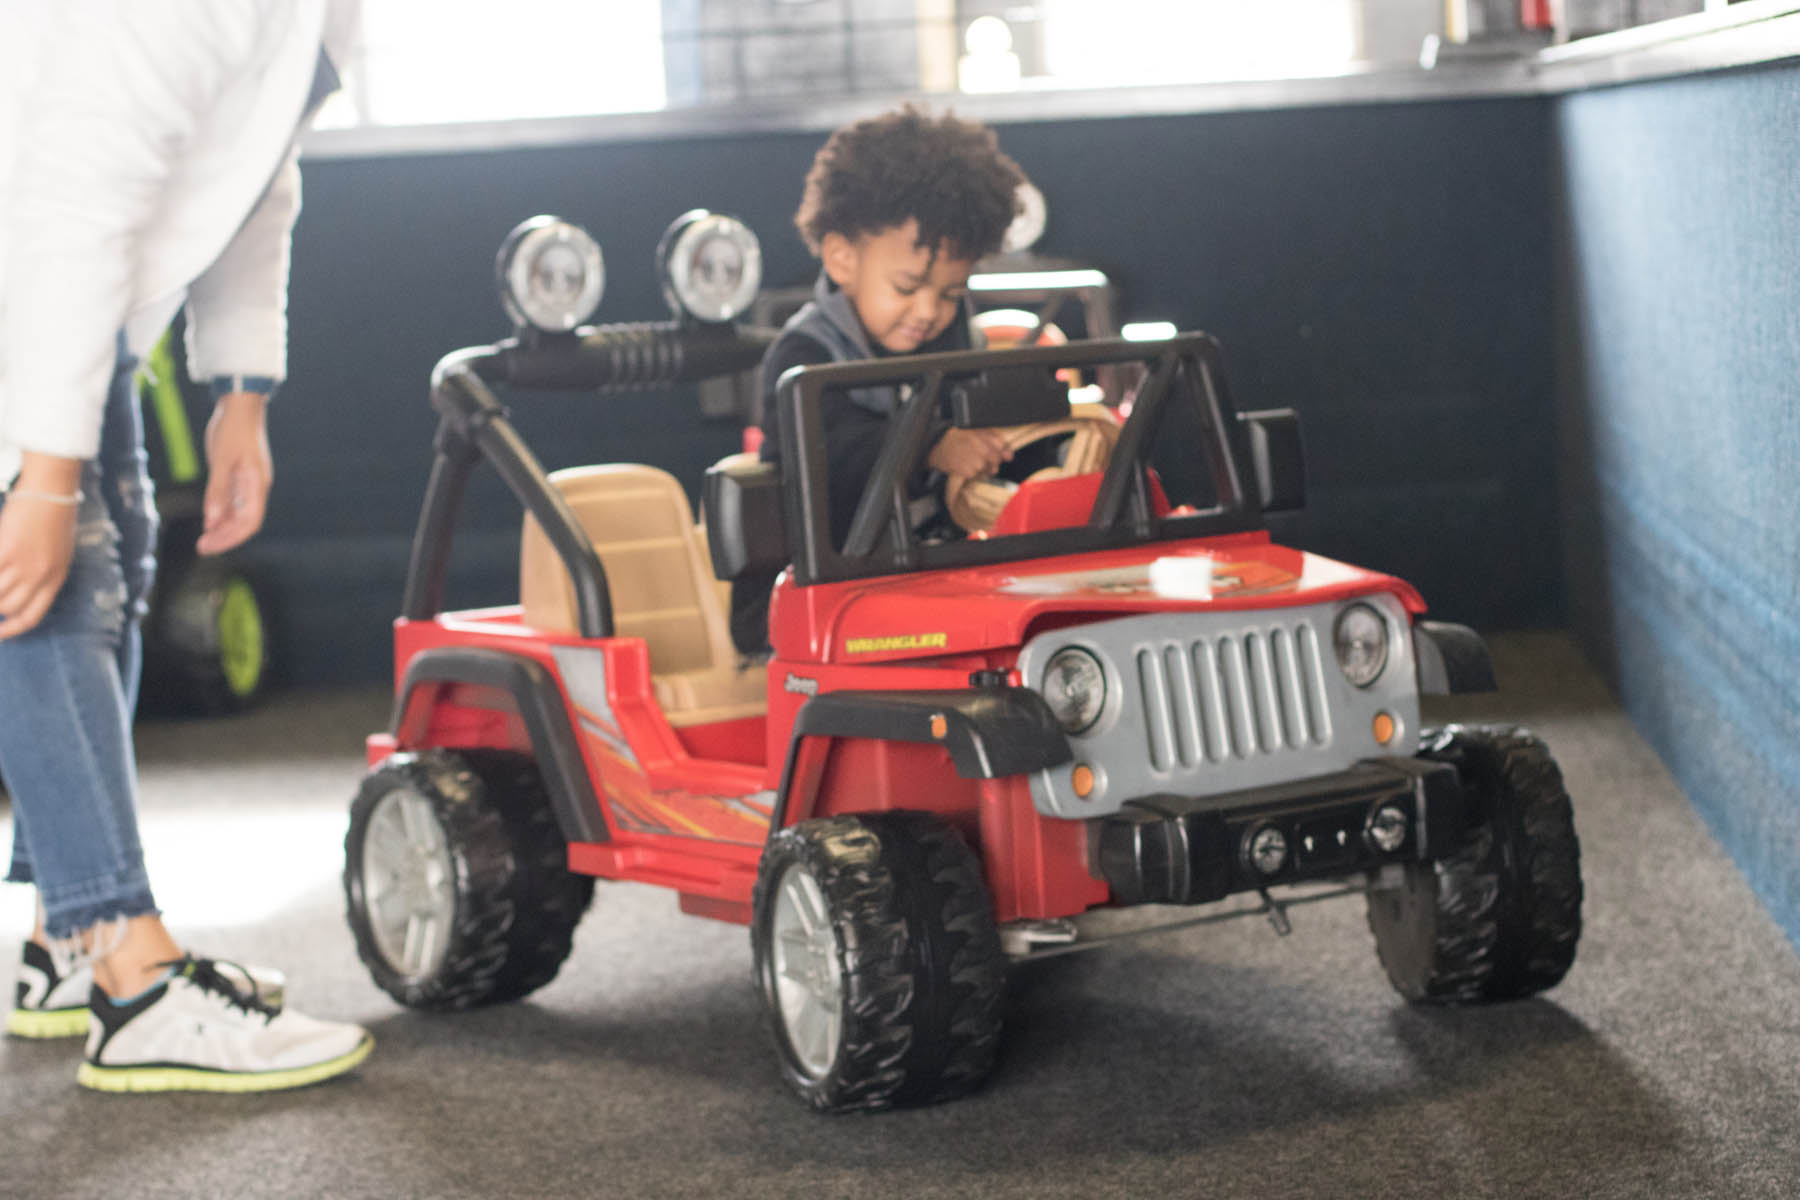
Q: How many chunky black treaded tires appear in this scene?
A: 3